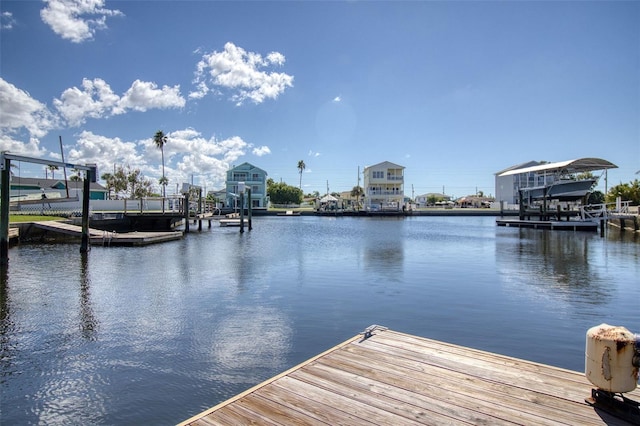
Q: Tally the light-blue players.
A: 0